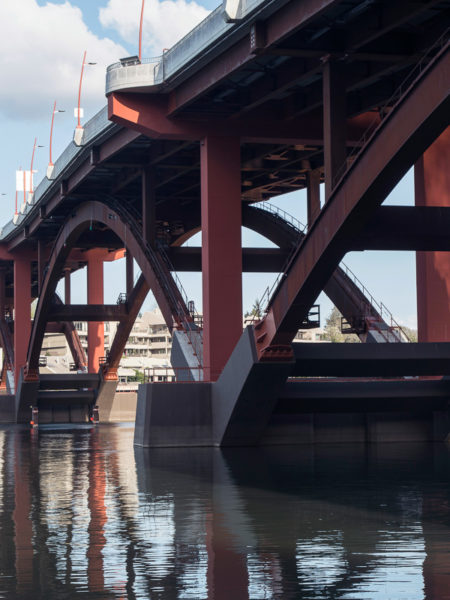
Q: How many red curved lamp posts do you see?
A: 6